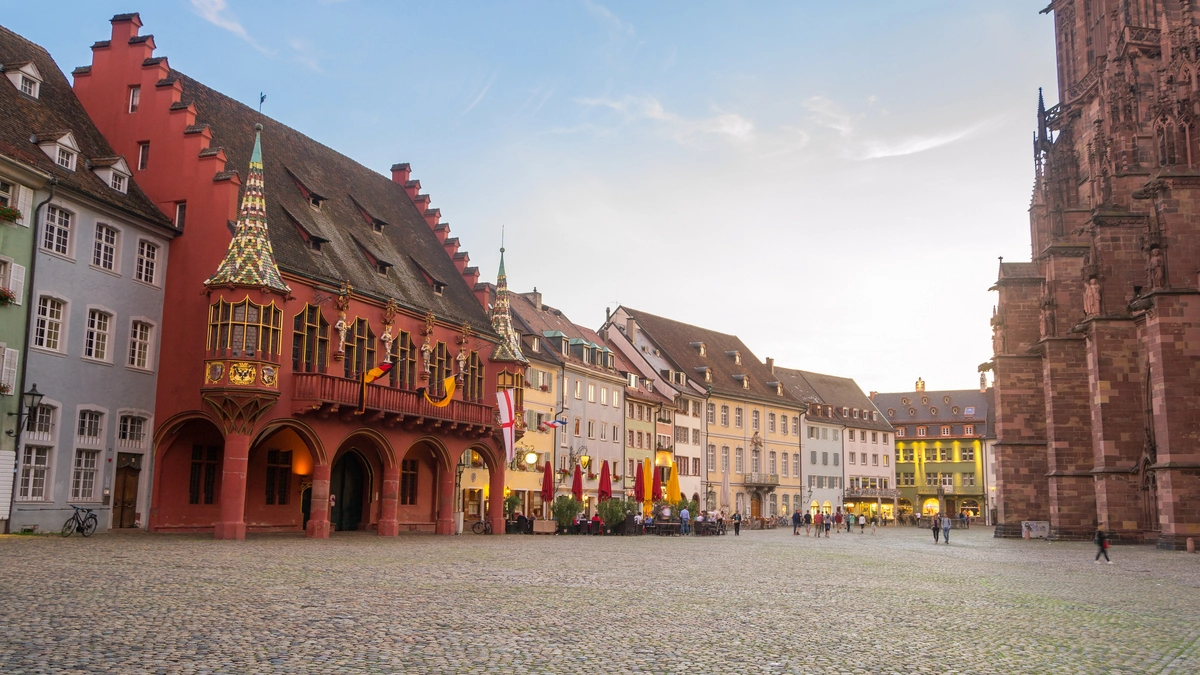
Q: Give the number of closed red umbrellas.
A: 5